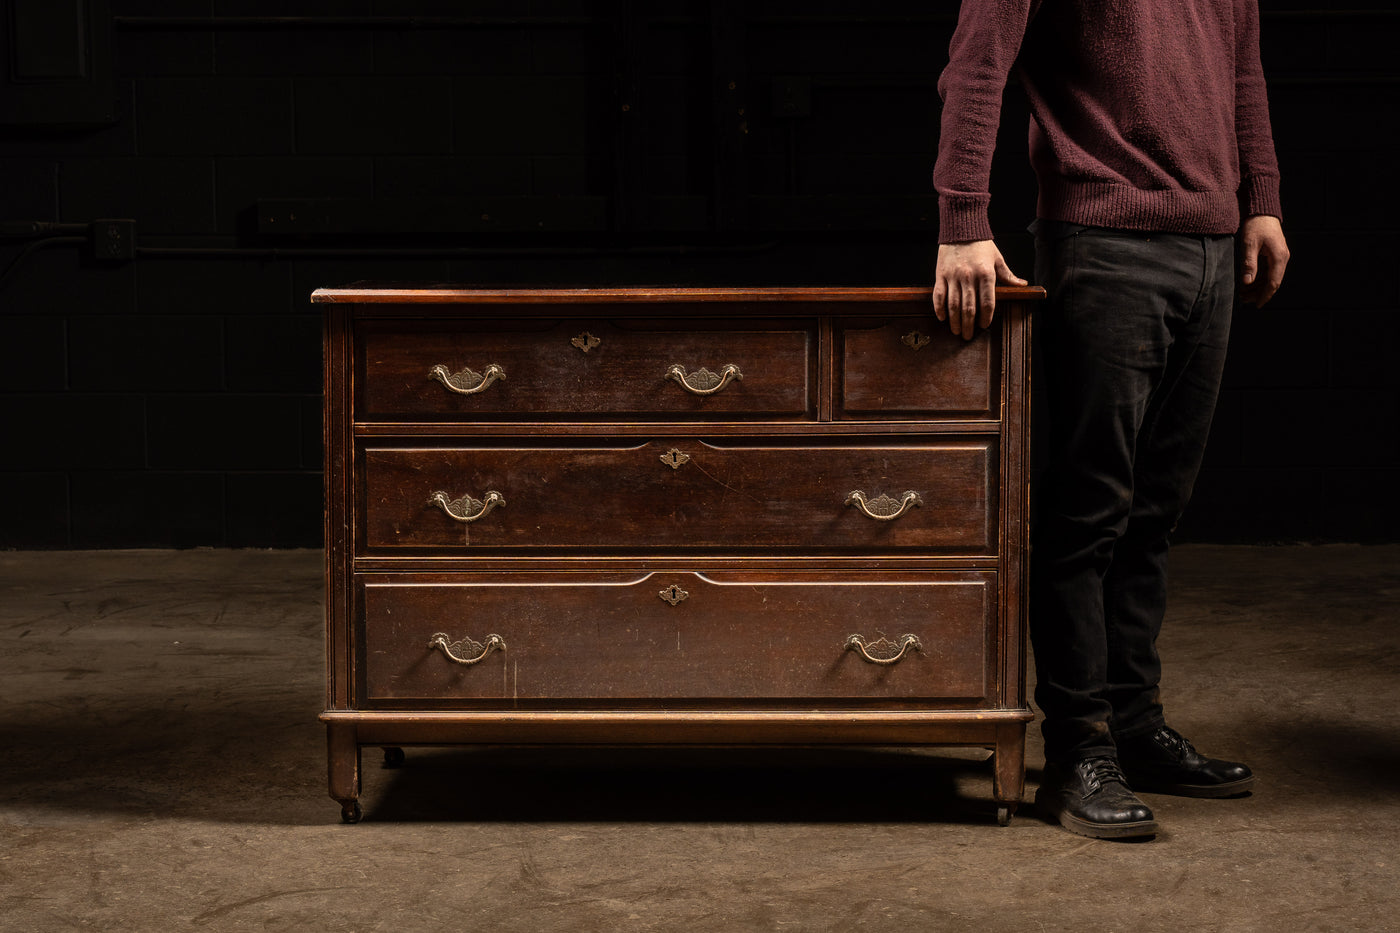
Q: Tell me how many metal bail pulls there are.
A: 6